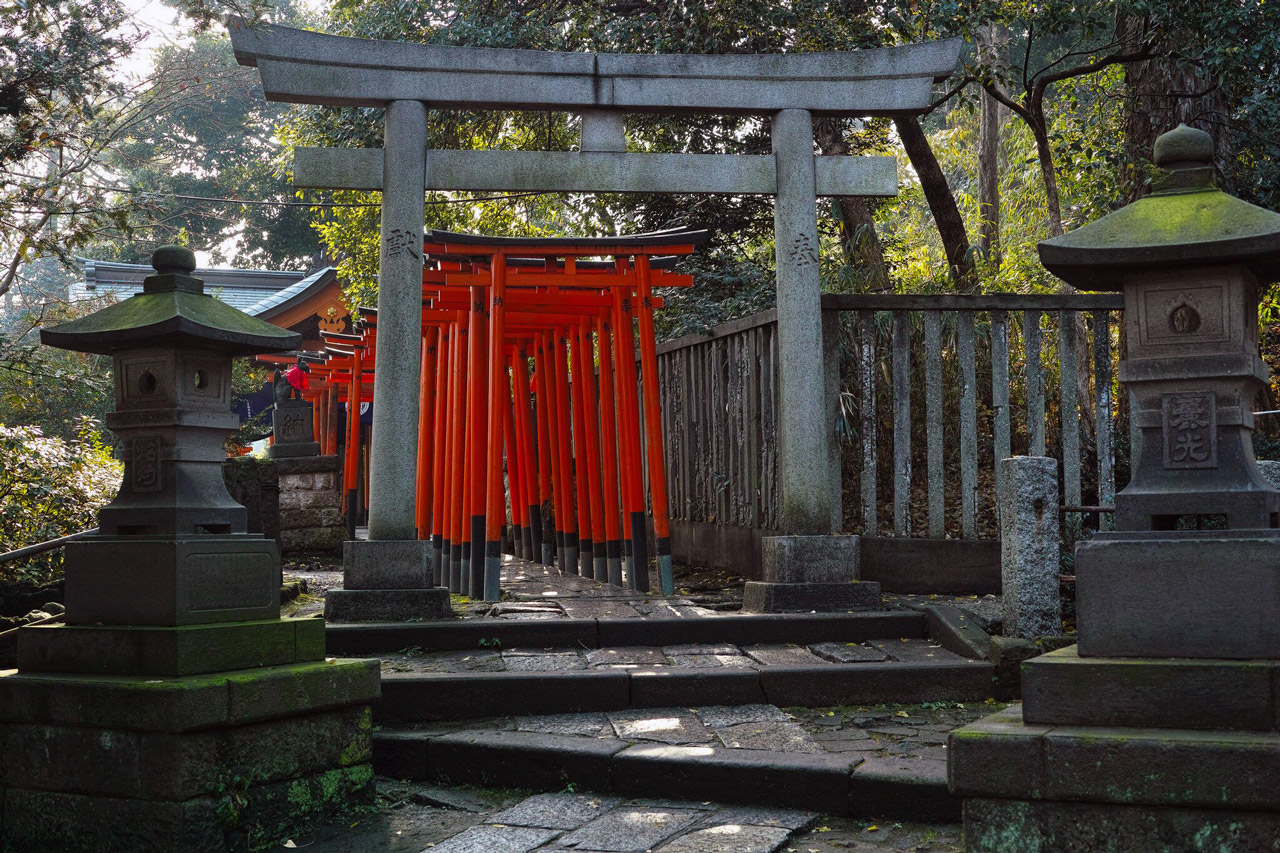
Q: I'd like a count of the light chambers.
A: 2